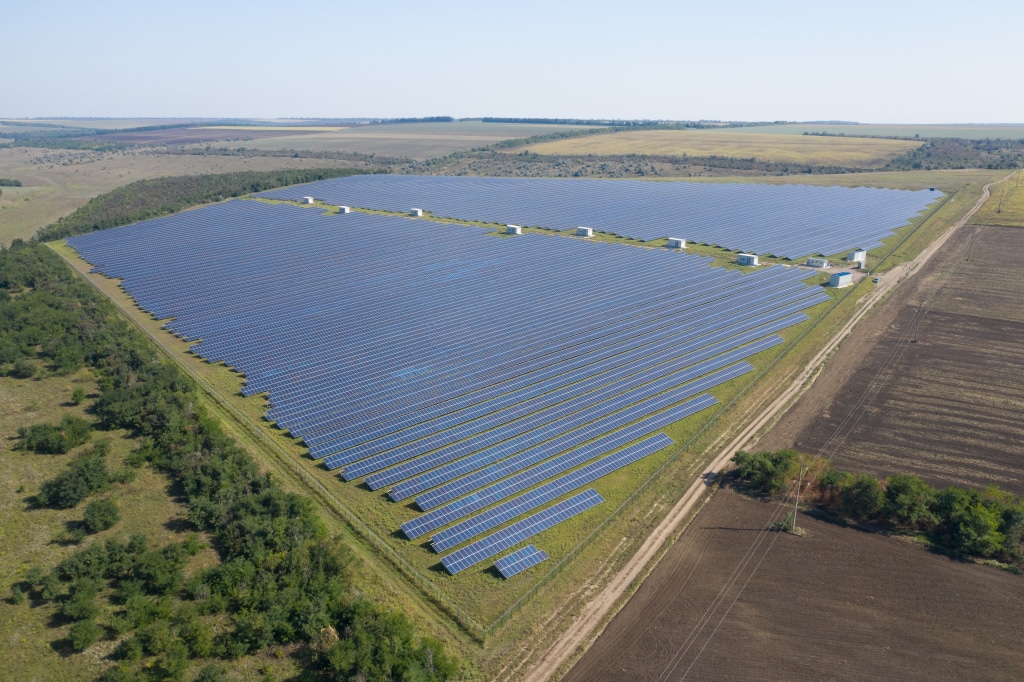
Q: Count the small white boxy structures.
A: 10